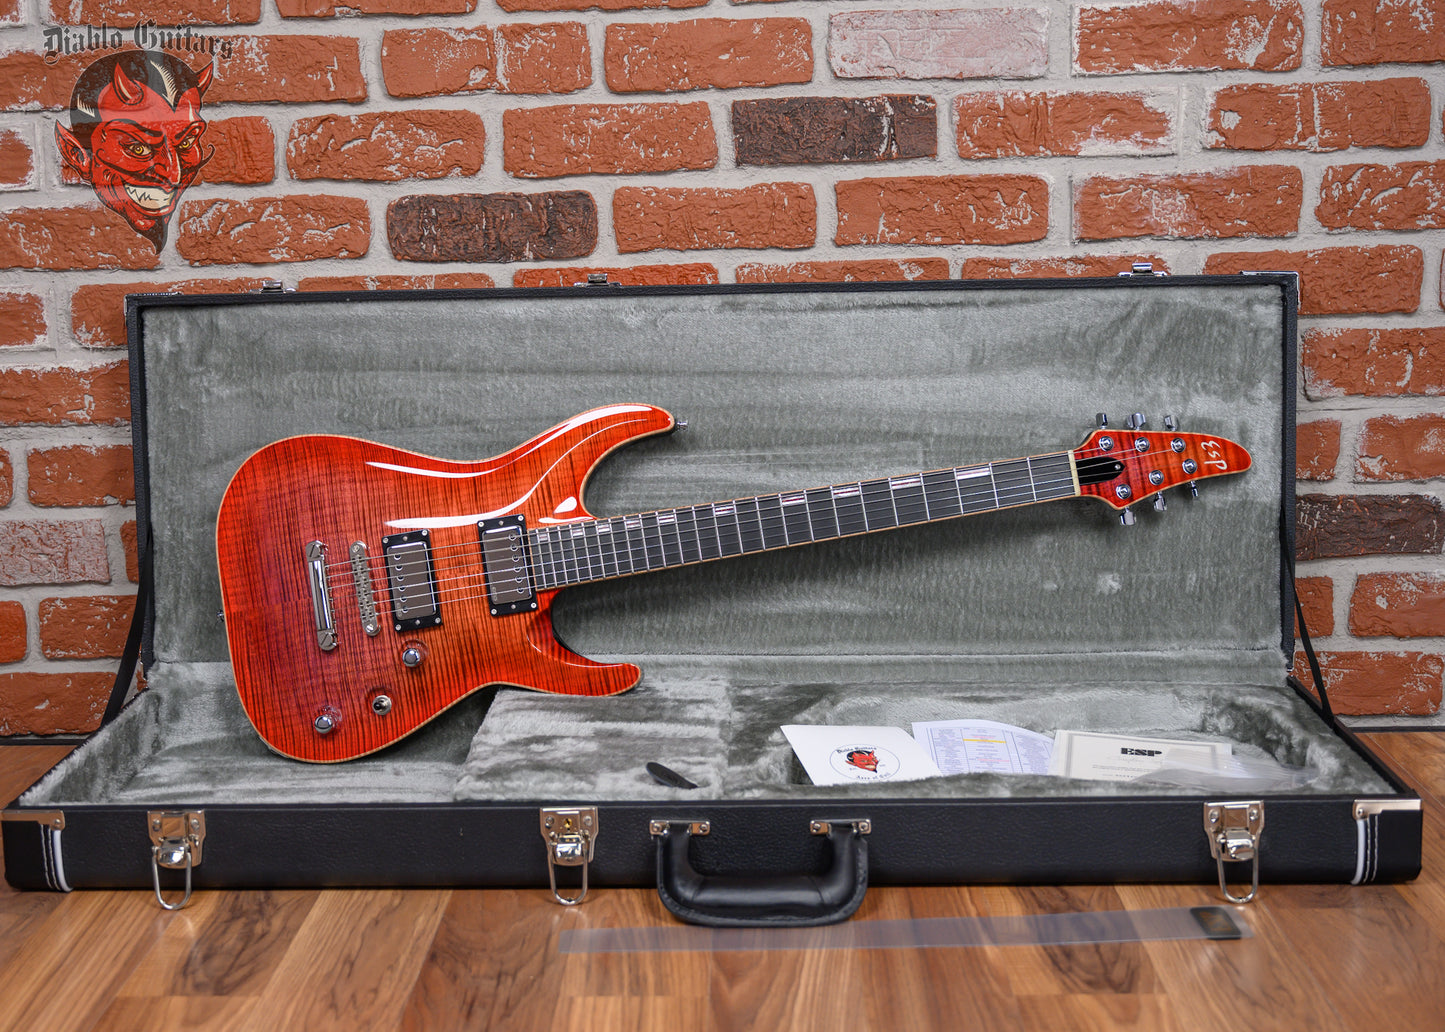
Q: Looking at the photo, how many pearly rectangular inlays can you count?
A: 10